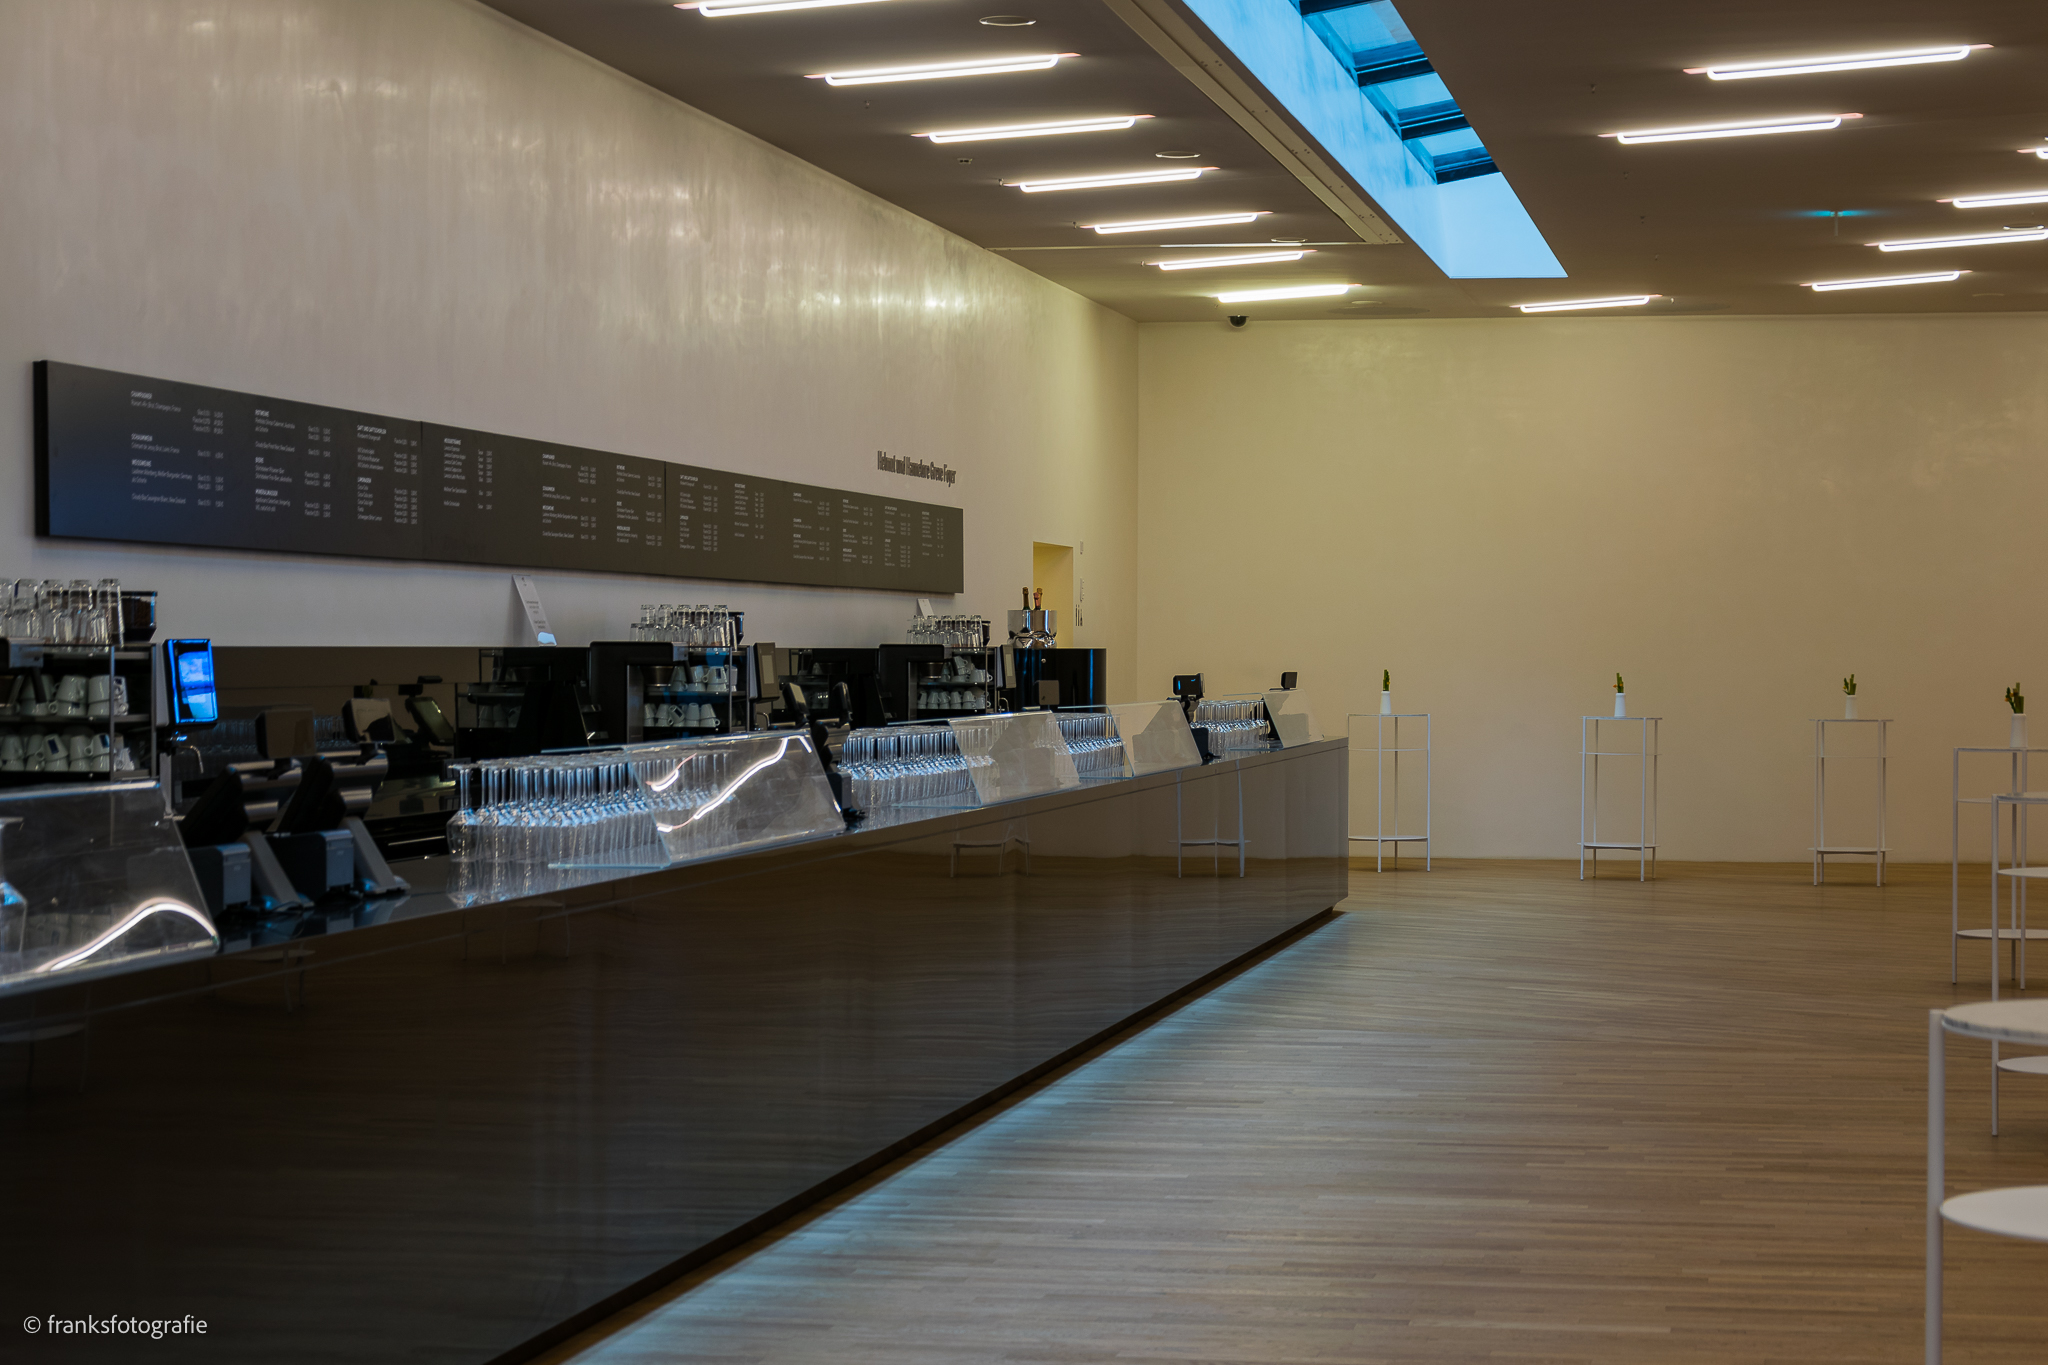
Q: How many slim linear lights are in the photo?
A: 14